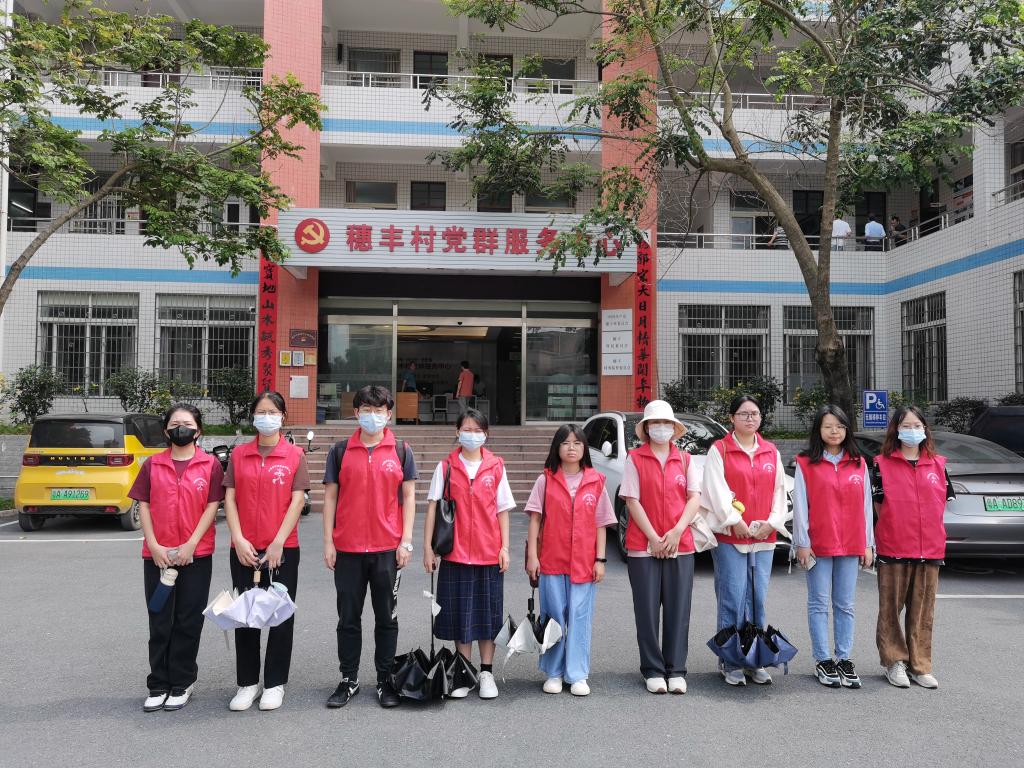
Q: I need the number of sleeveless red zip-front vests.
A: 9